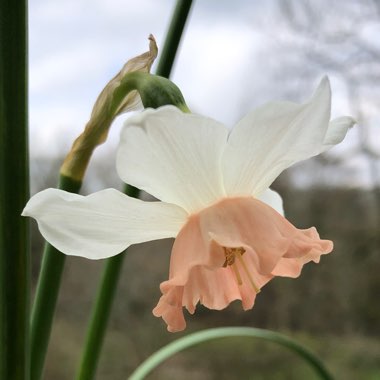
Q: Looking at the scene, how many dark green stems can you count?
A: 3